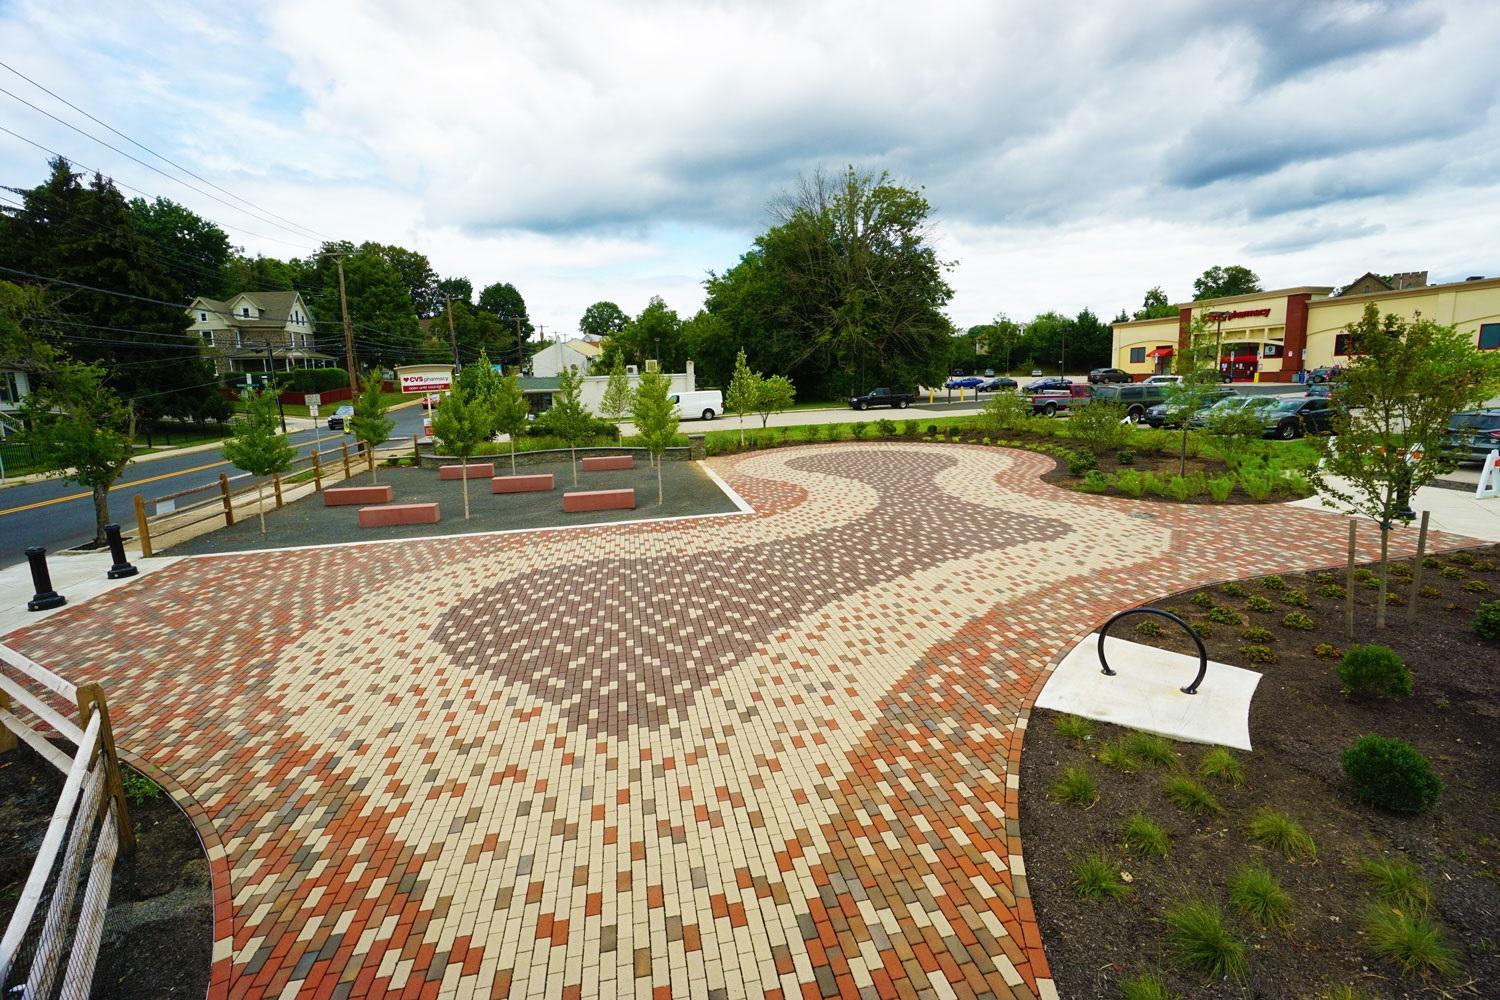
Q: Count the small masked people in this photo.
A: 0